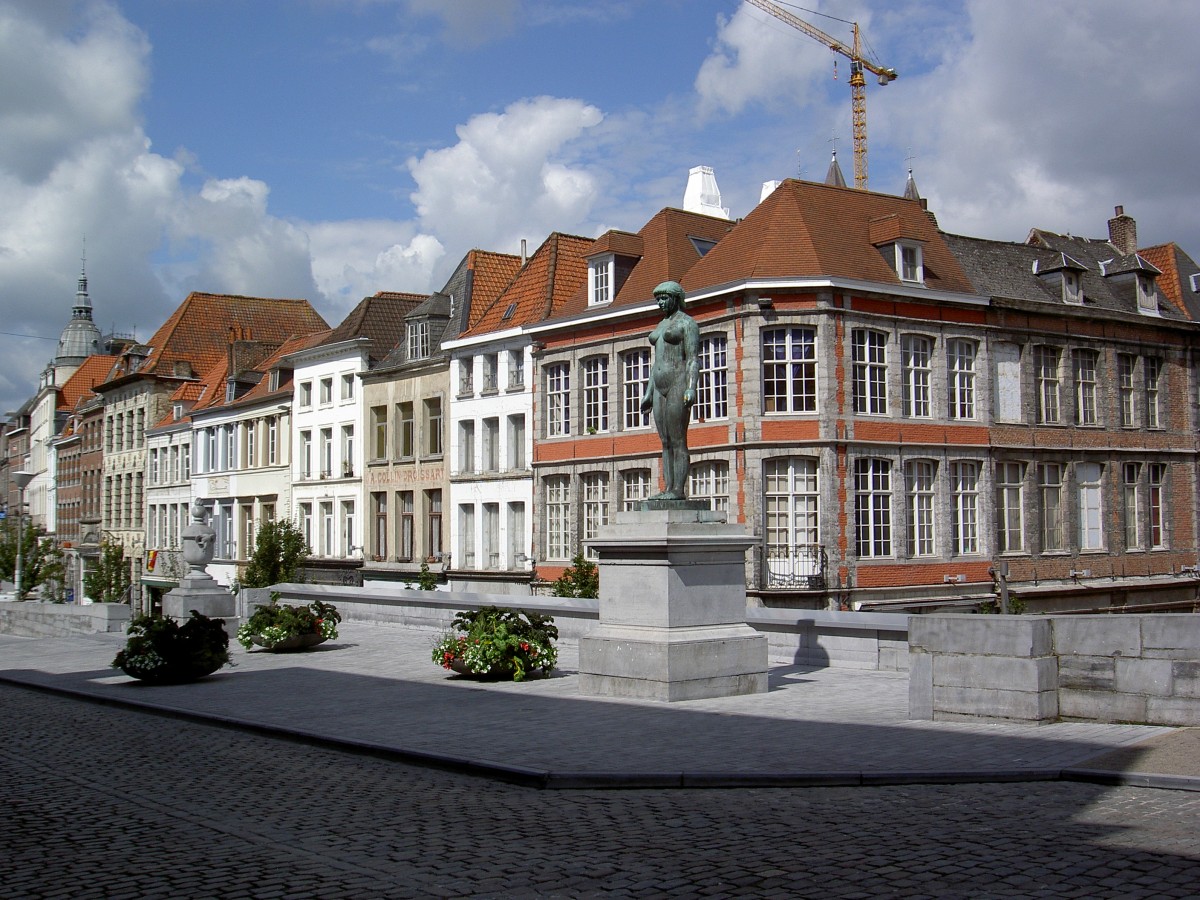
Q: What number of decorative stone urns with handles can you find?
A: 1